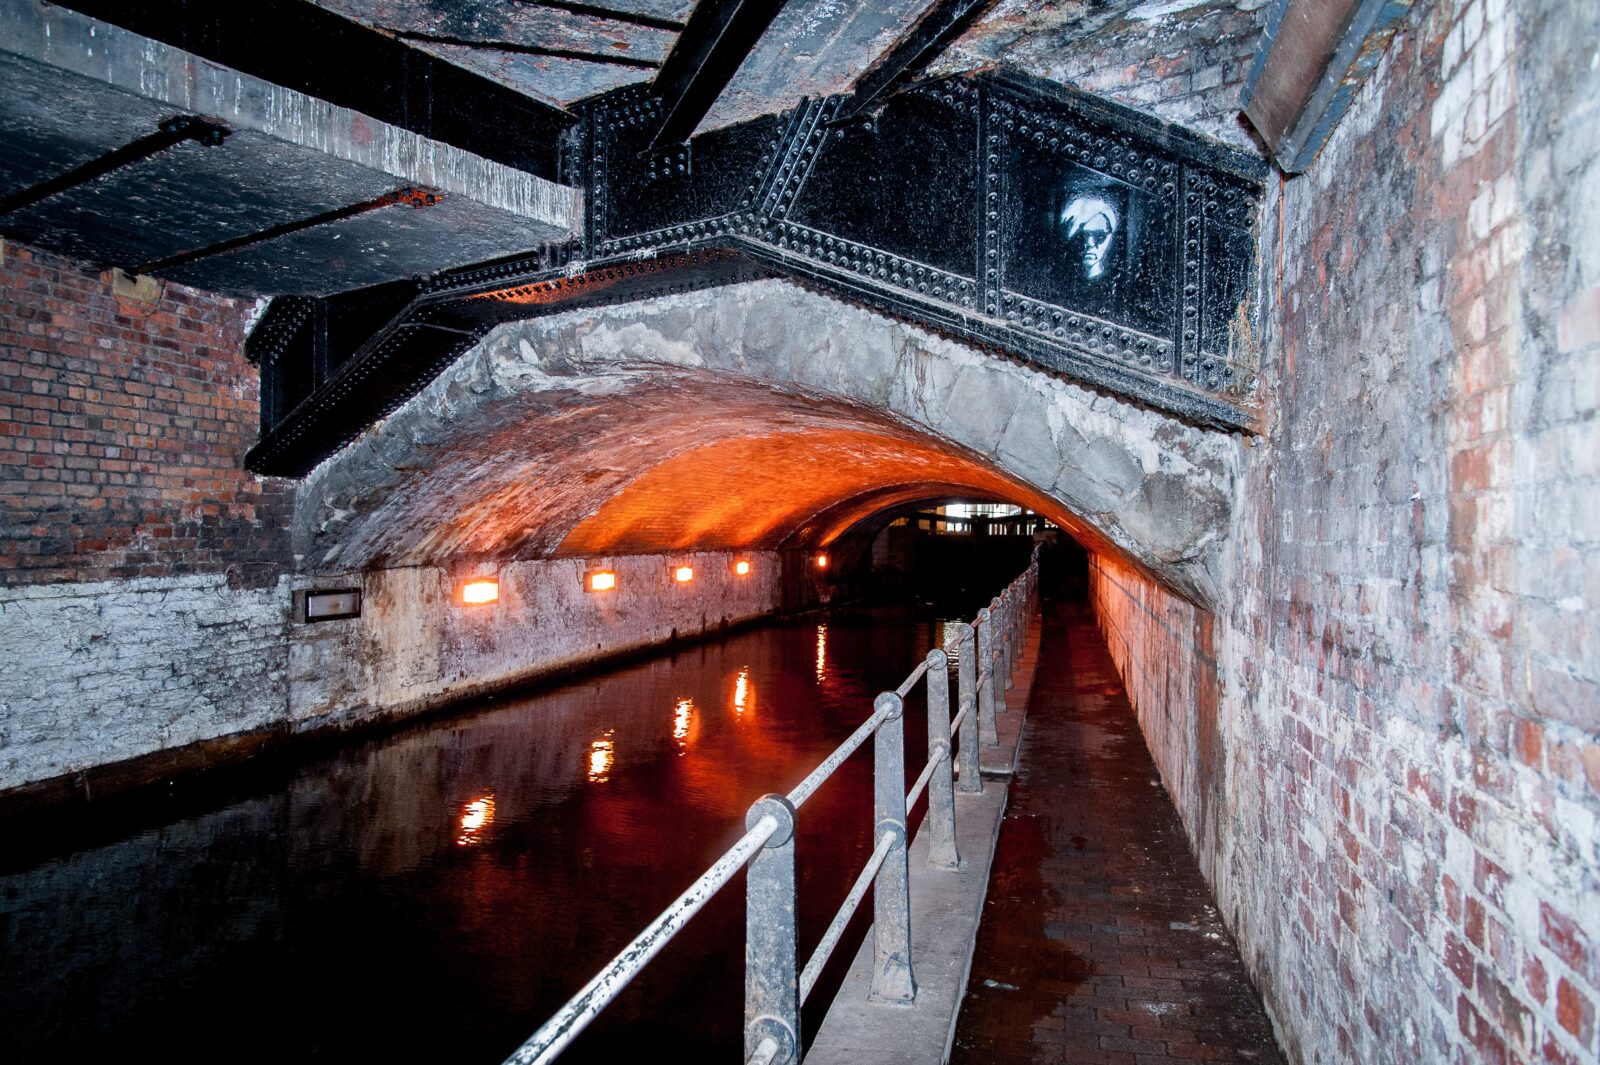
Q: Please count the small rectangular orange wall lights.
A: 5